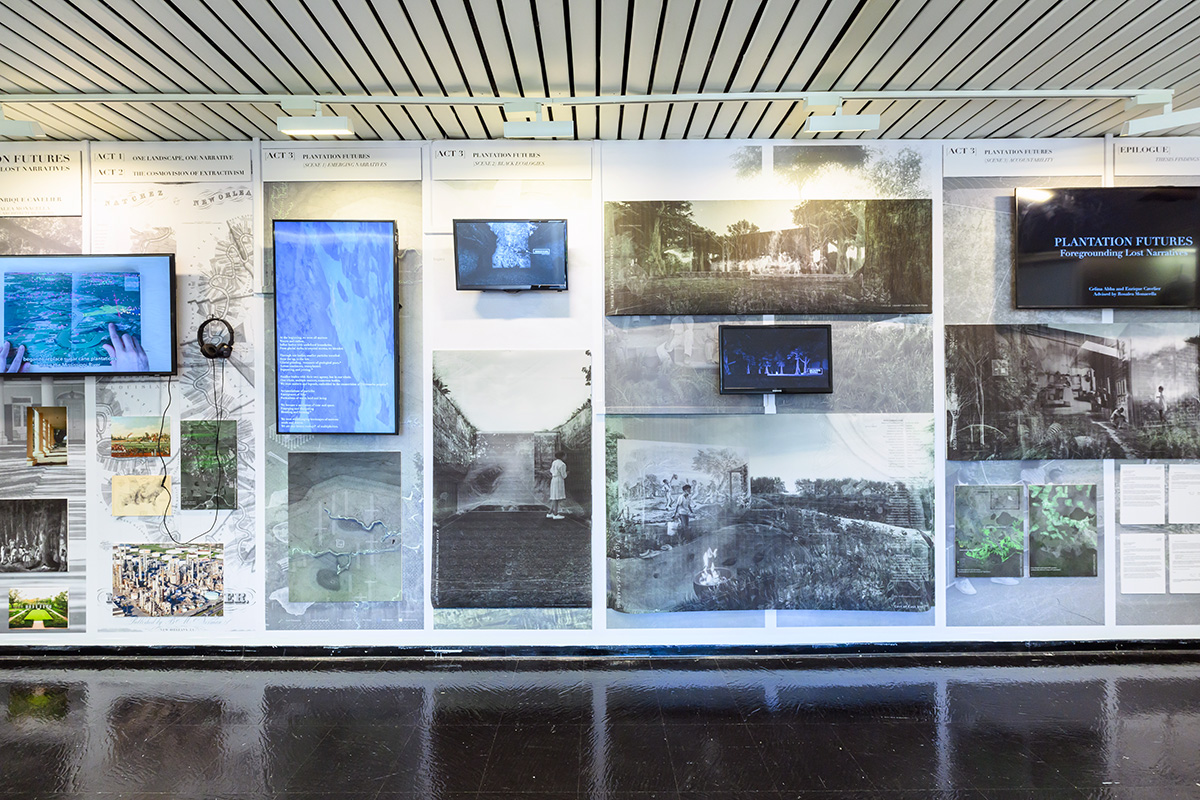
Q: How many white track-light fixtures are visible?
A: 5